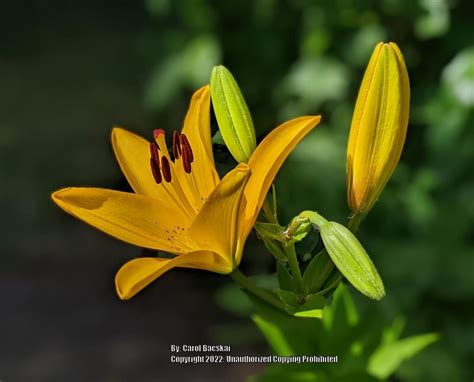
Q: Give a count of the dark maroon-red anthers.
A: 6